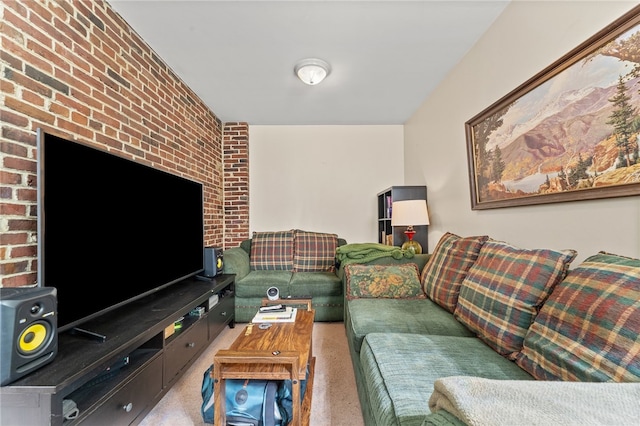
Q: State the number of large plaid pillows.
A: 5